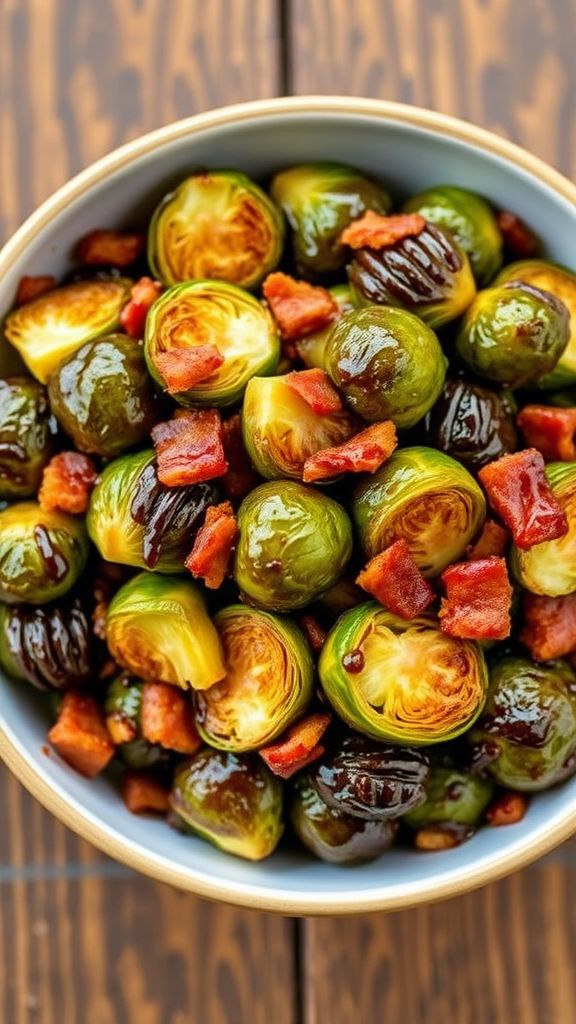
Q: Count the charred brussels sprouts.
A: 5